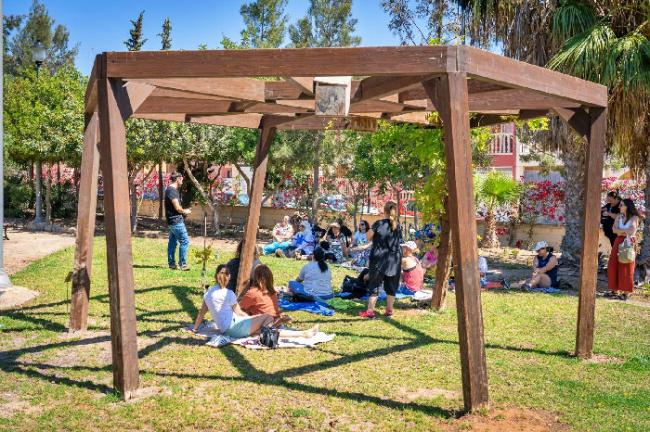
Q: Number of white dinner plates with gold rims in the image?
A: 0